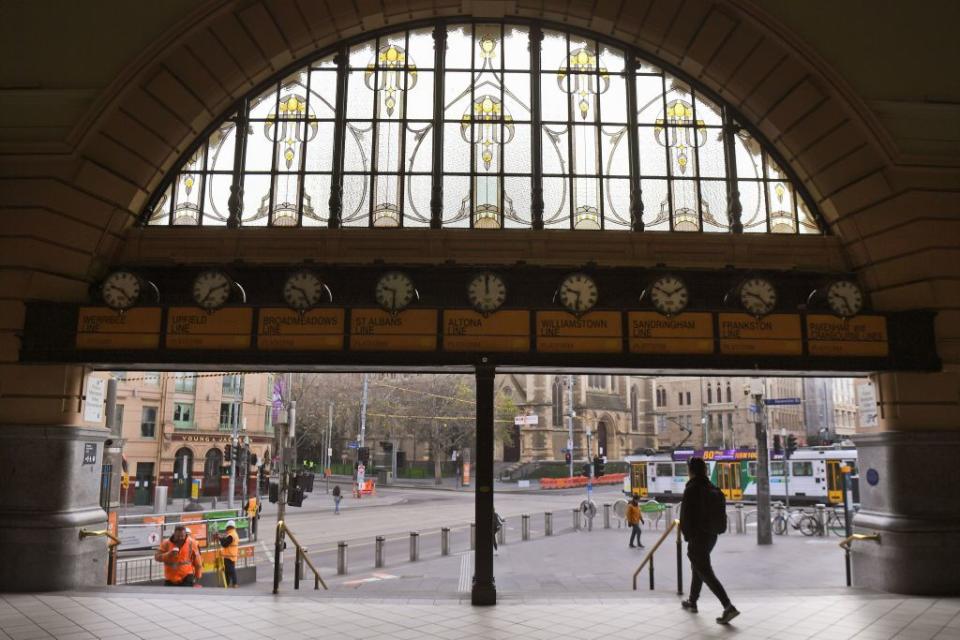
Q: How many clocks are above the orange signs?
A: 9